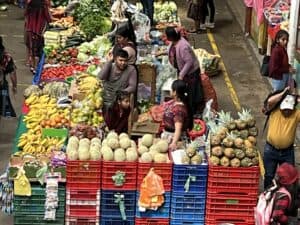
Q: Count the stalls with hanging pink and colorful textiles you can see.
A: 1